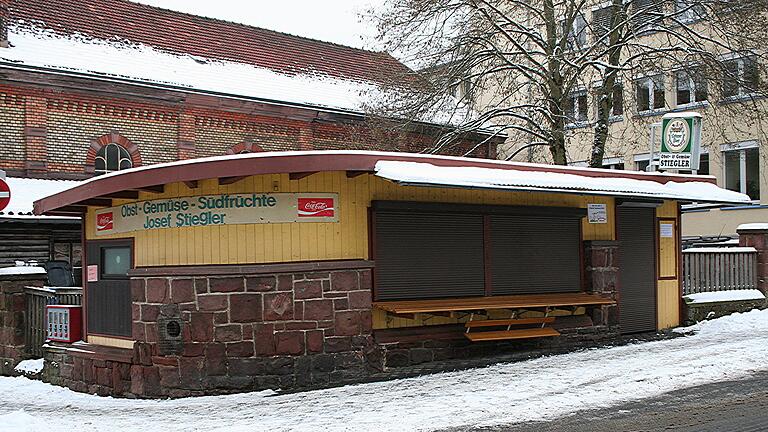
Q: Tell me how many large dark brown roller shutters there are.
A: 3